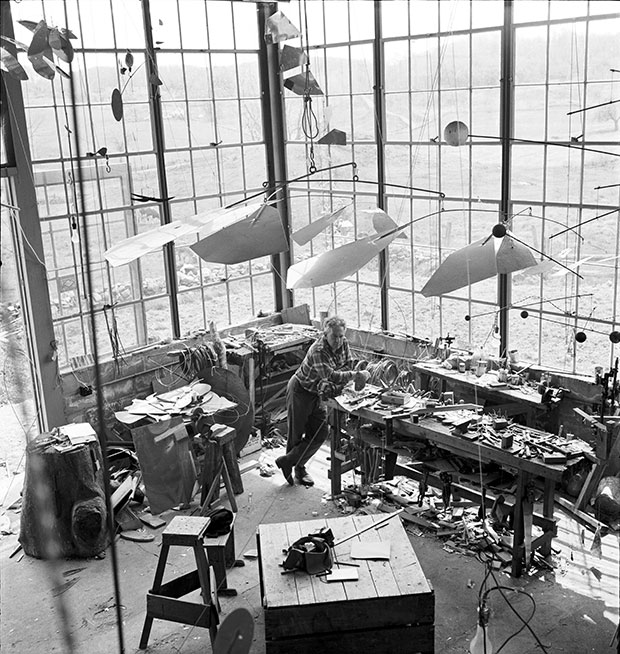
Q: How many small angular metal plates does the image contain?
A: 4